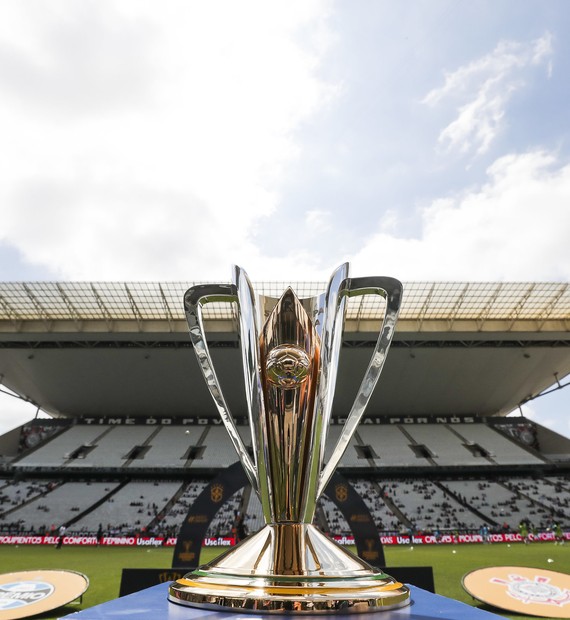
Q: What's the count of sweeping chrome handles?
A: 2